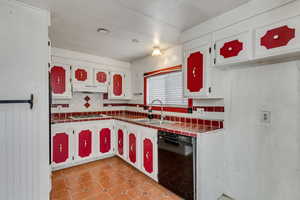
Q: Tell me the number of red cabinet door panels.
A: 13